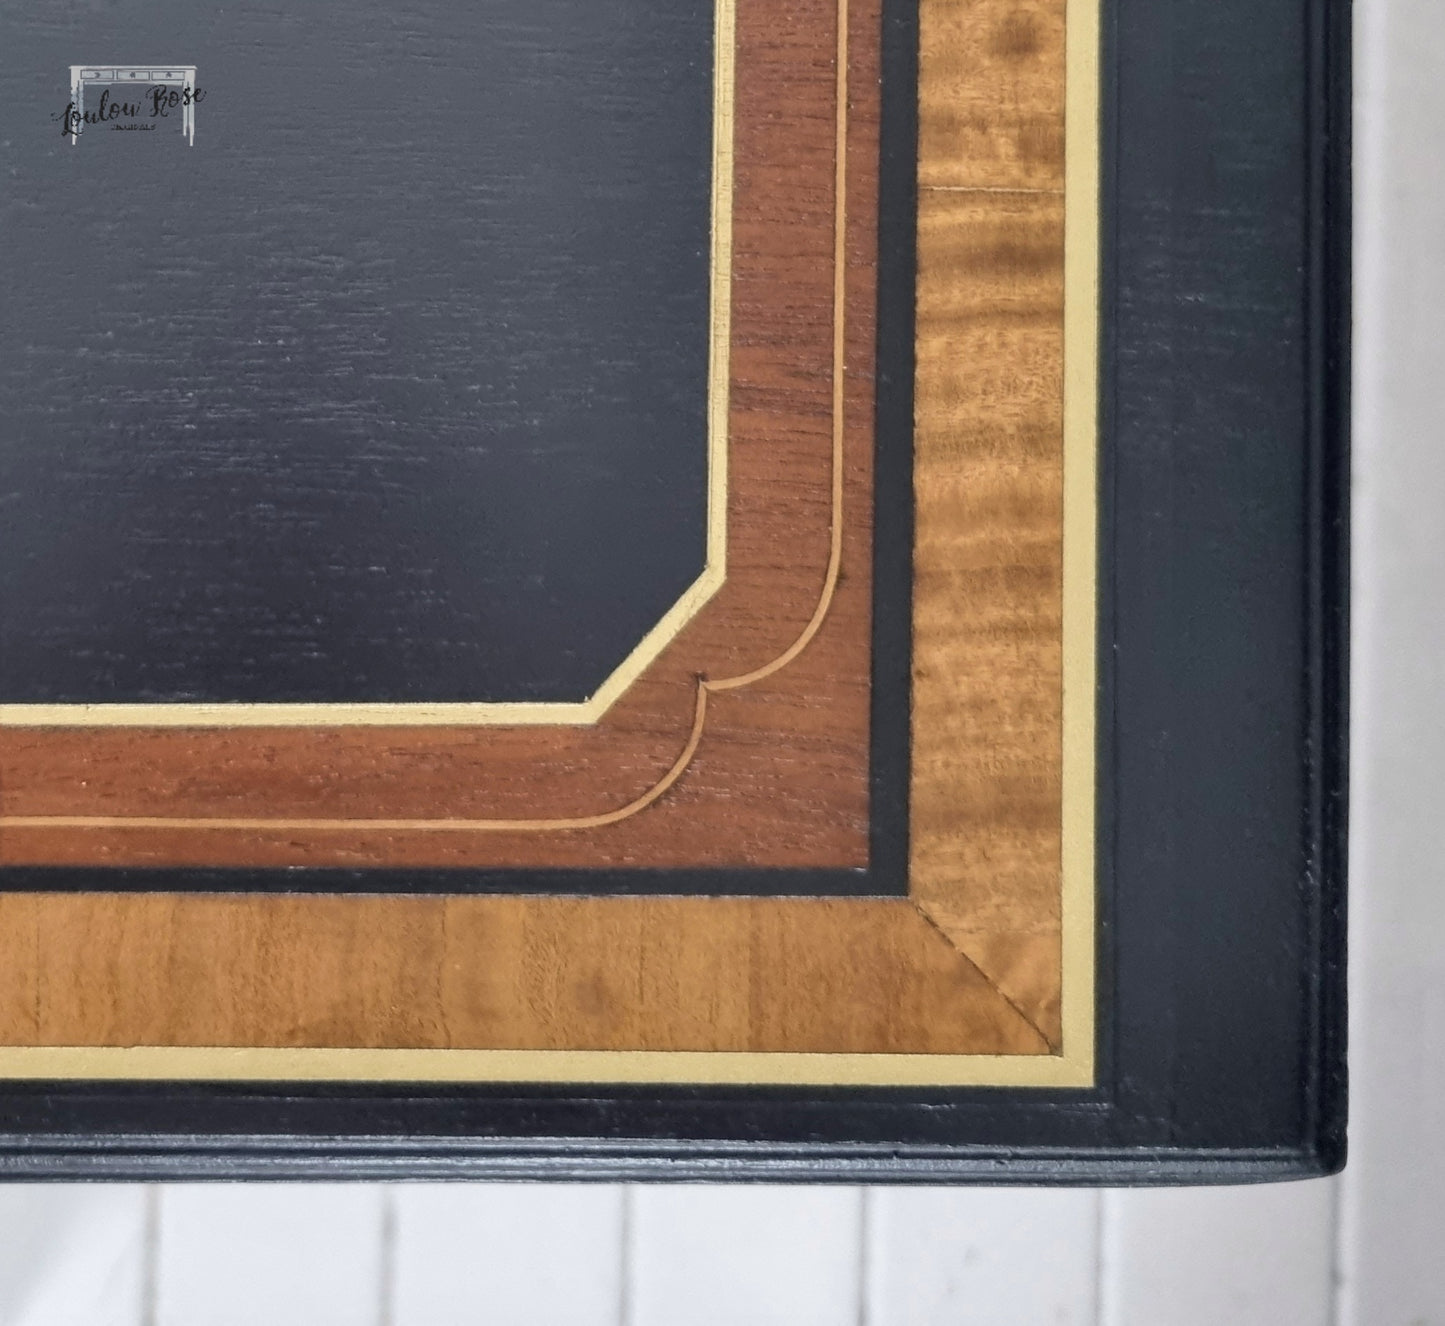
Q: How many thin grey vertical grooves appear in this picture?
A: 6